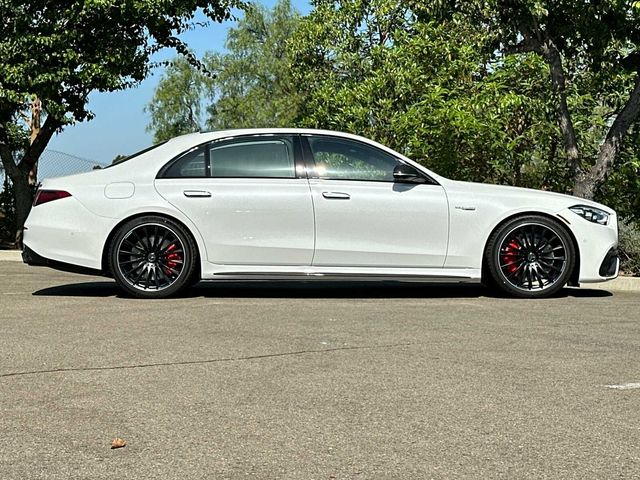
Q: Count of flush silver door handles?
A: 2